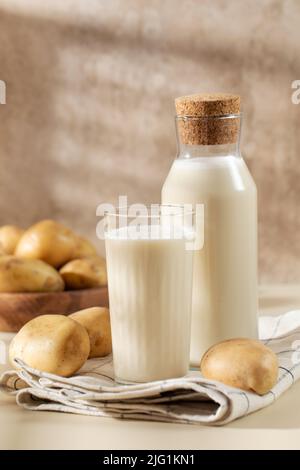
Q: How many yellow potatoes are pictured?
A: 8